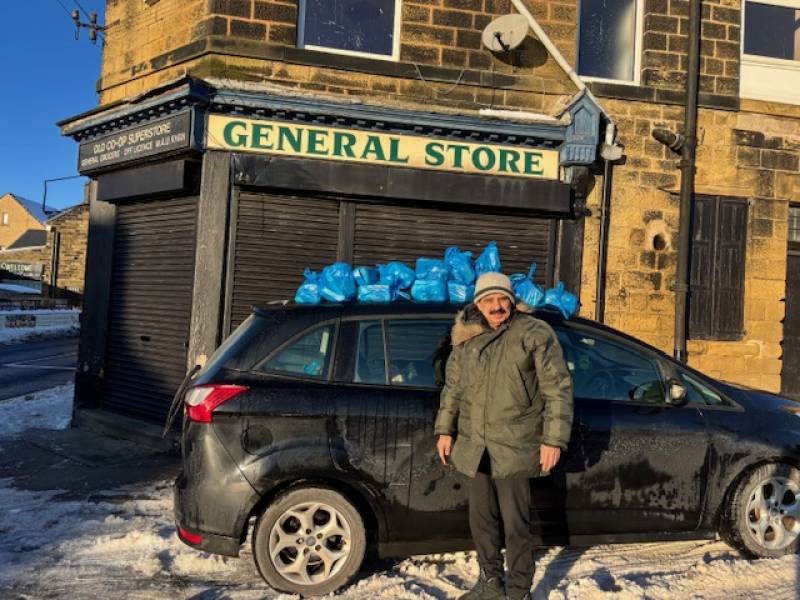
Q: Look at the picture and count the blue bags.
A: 12